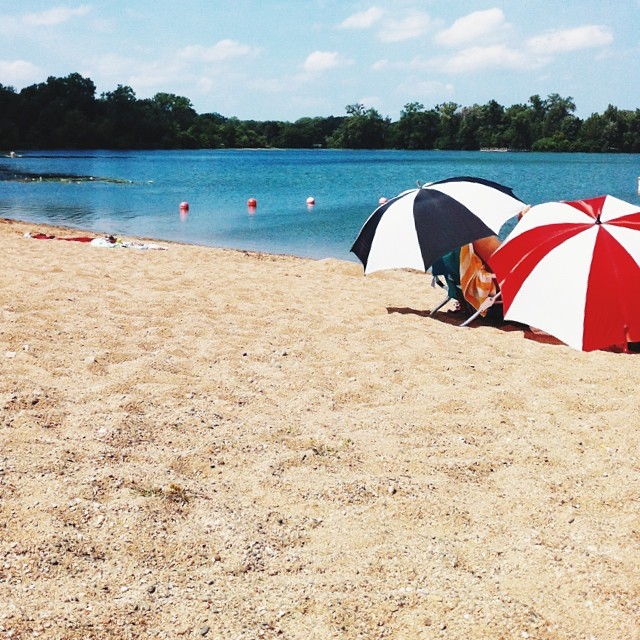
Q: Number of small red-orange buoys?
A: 4